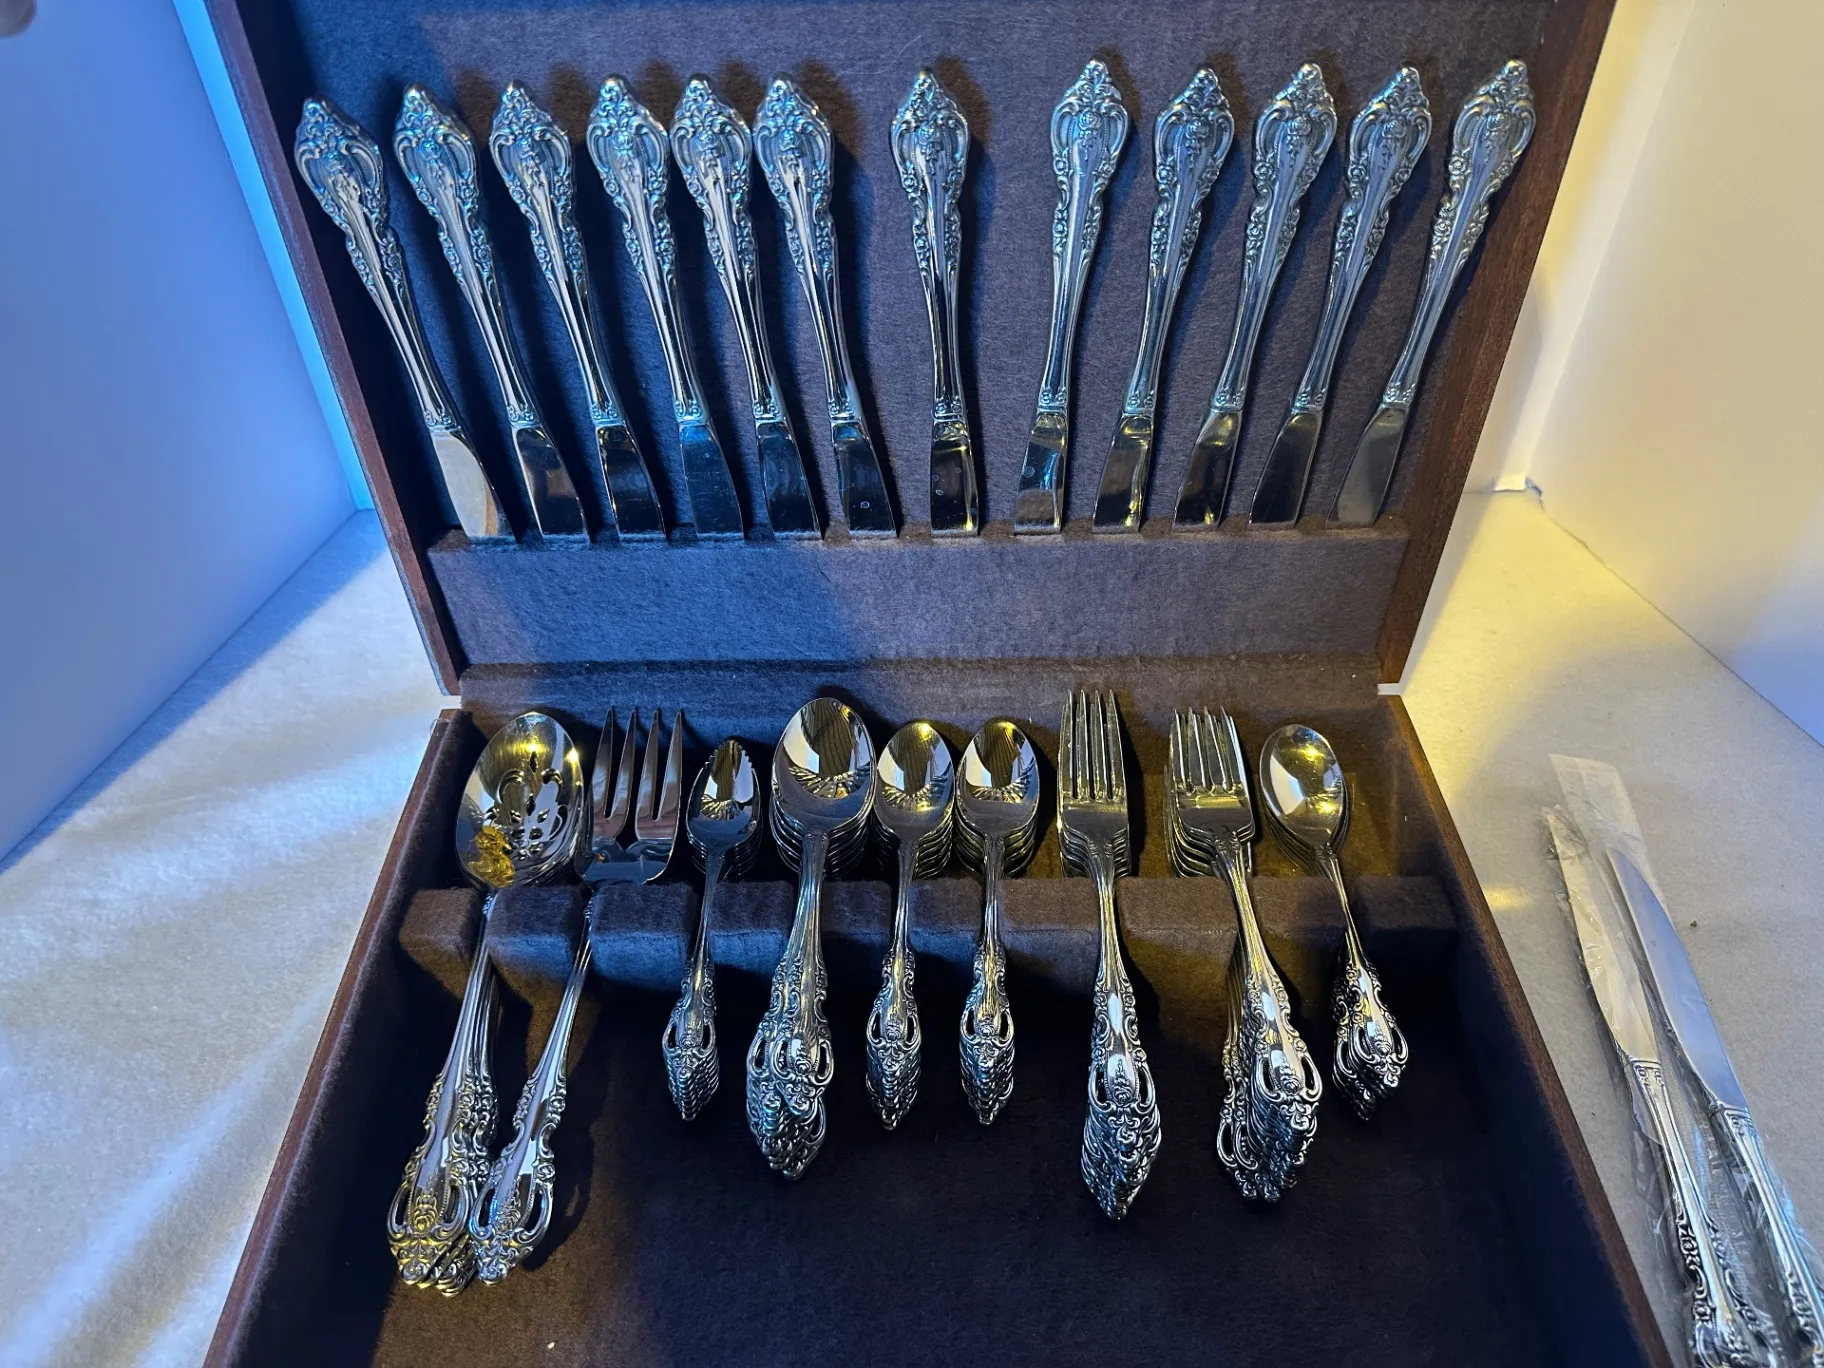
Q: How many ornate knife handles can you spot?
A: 14